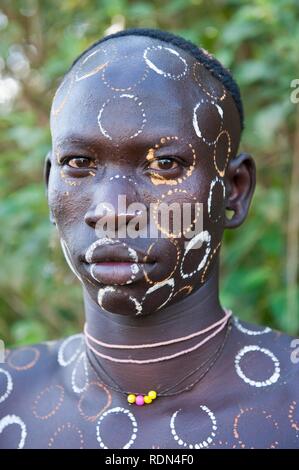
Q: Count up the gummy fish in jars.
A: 0